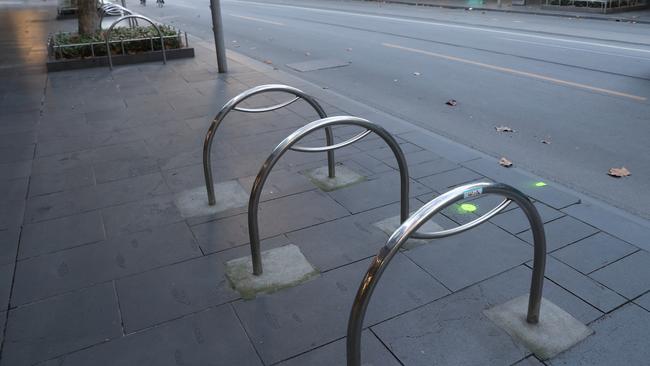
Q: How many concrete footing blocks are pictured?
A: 5